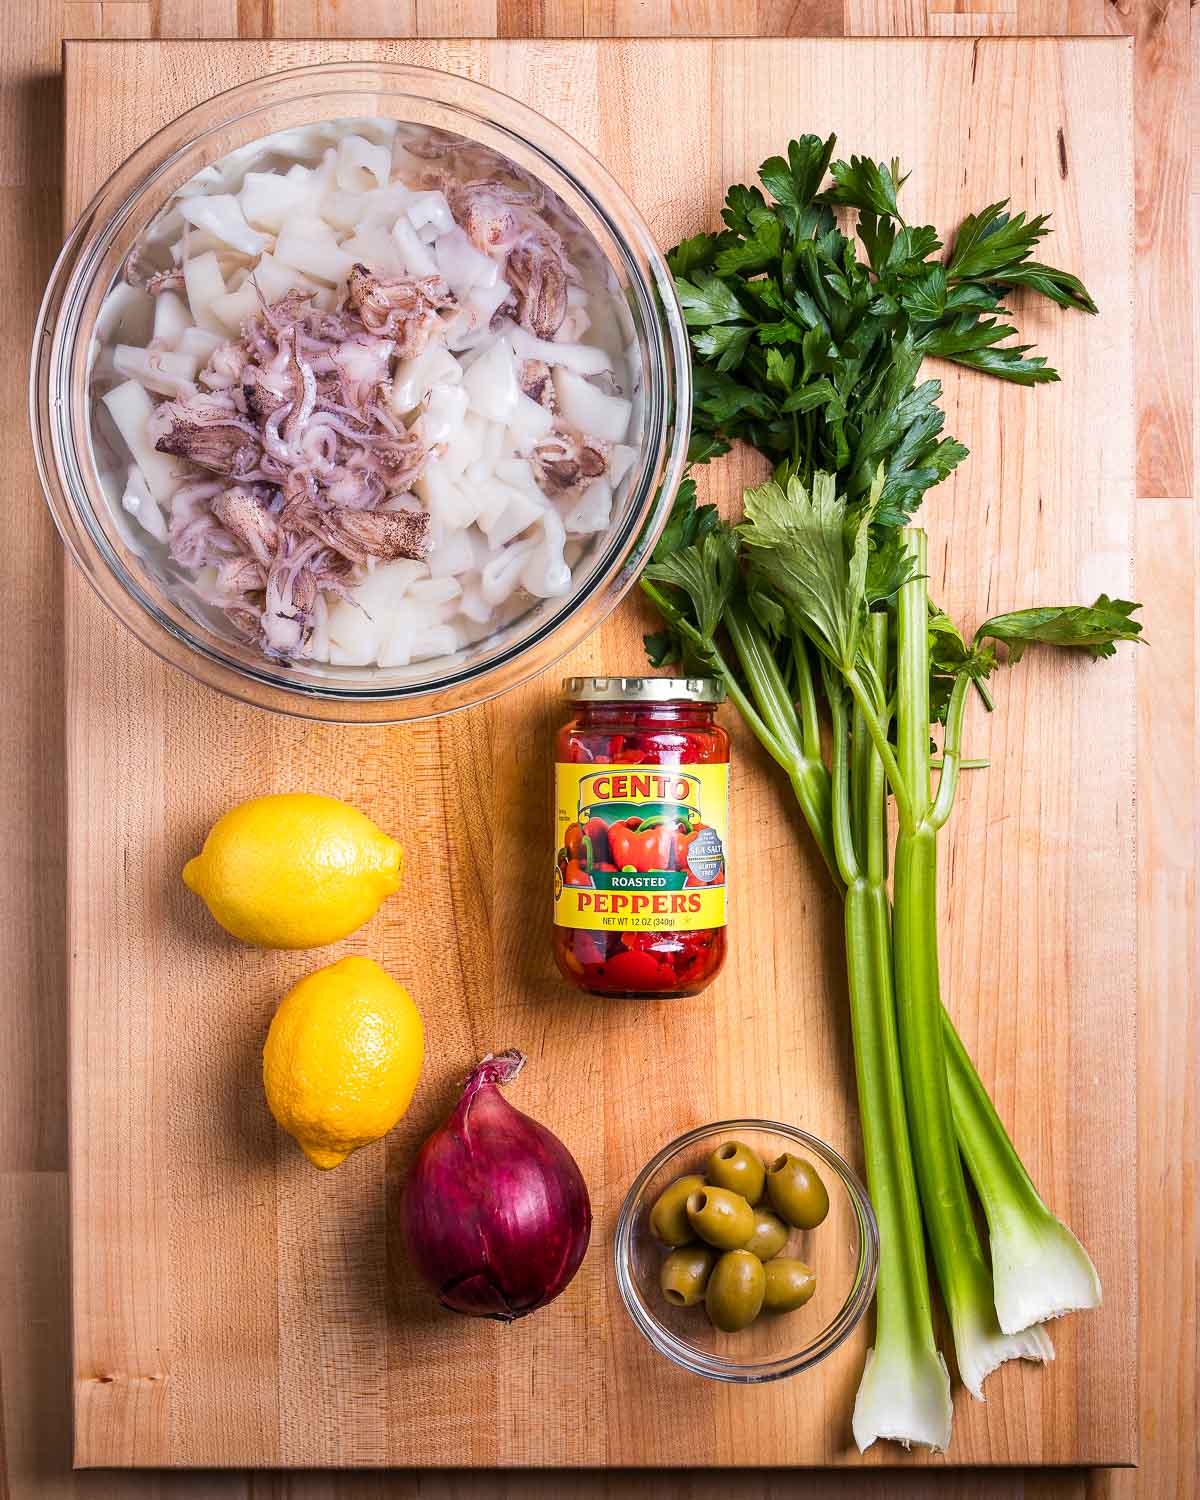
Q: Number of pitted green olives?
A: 8